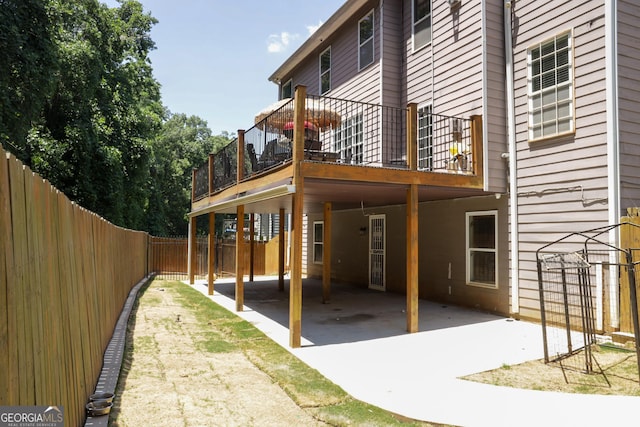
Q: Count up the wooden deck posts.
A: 8